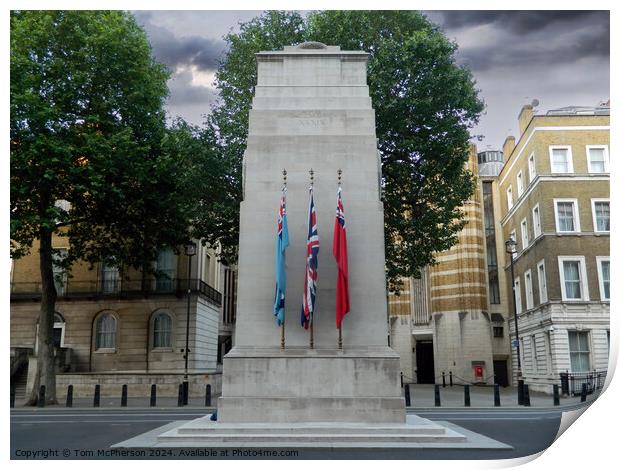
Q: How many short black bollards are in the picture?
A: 15